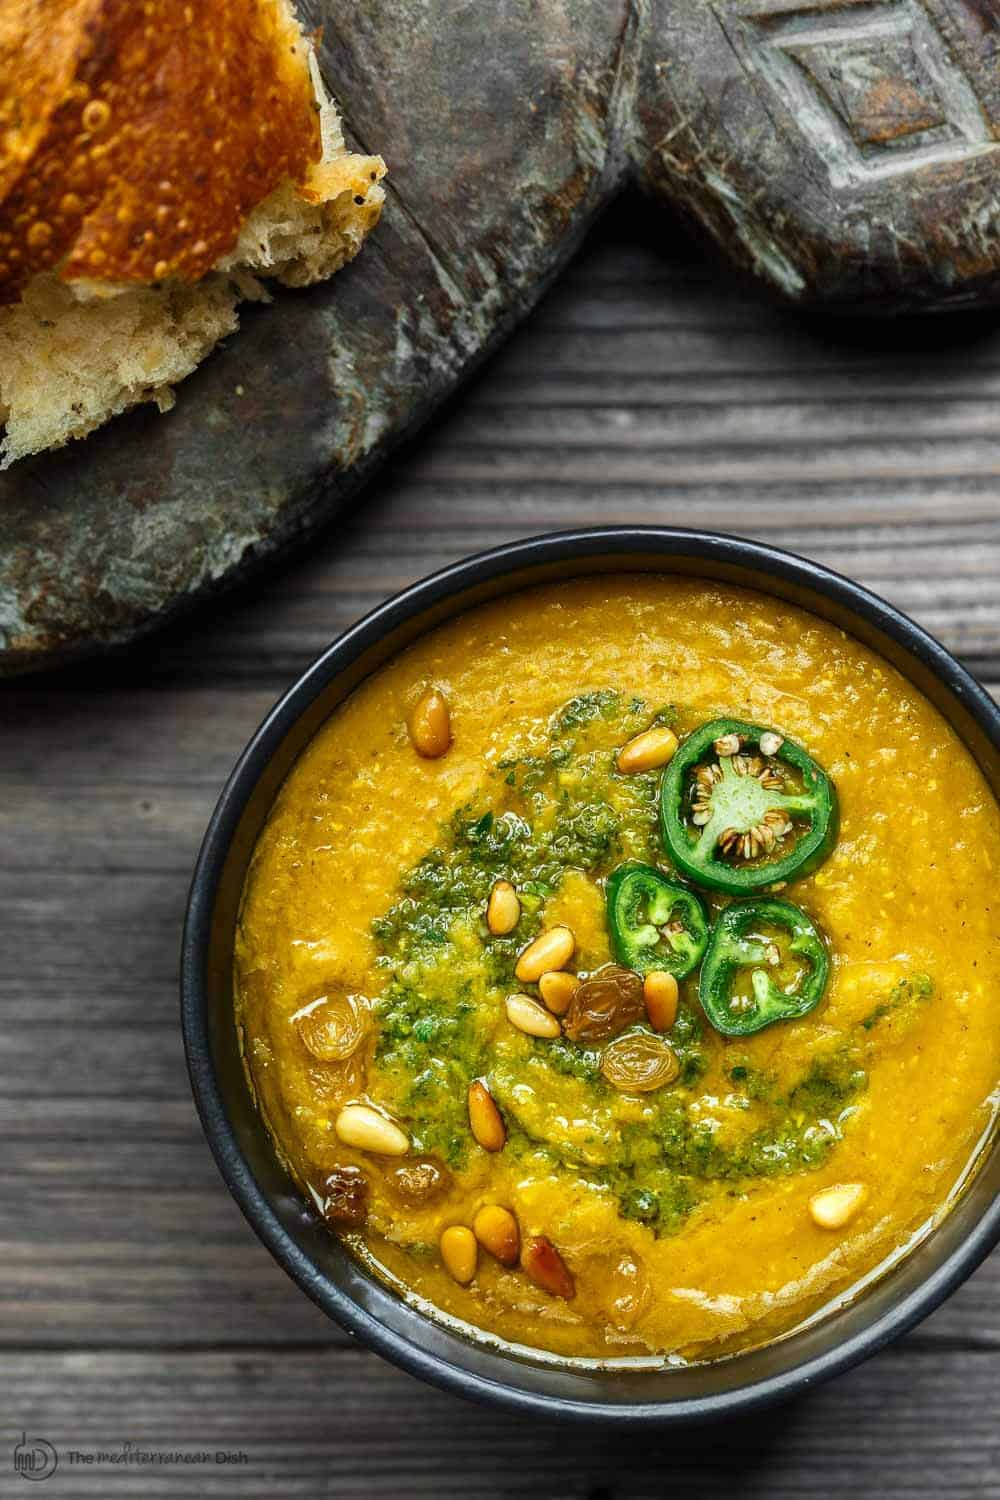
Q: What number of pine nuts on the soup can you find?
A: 13